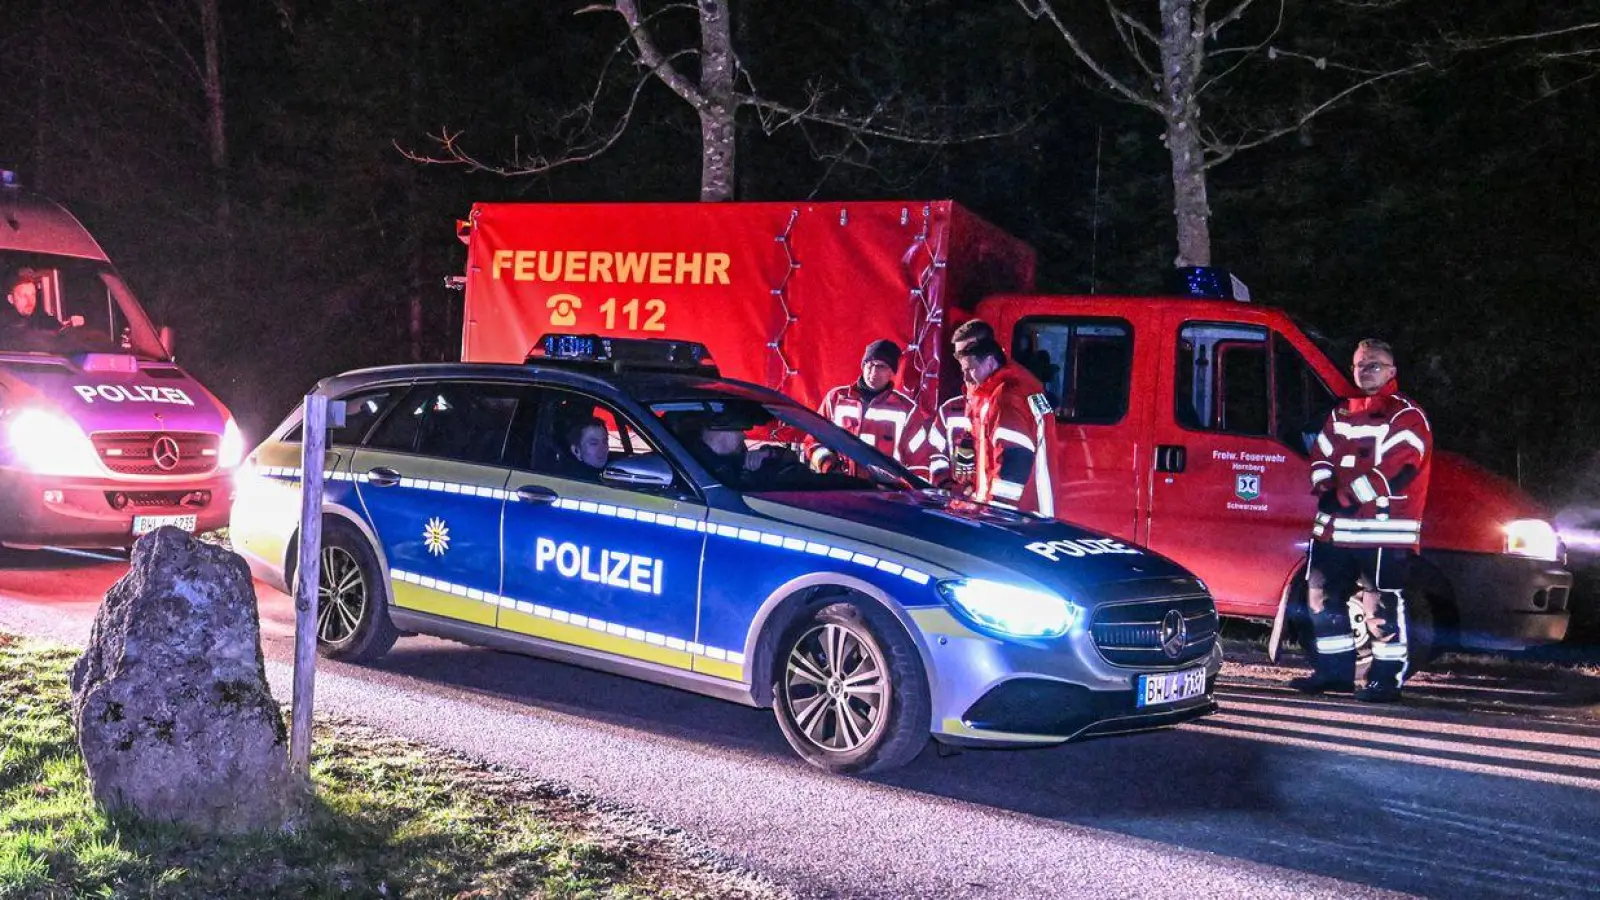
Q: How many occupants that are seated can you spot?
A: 3